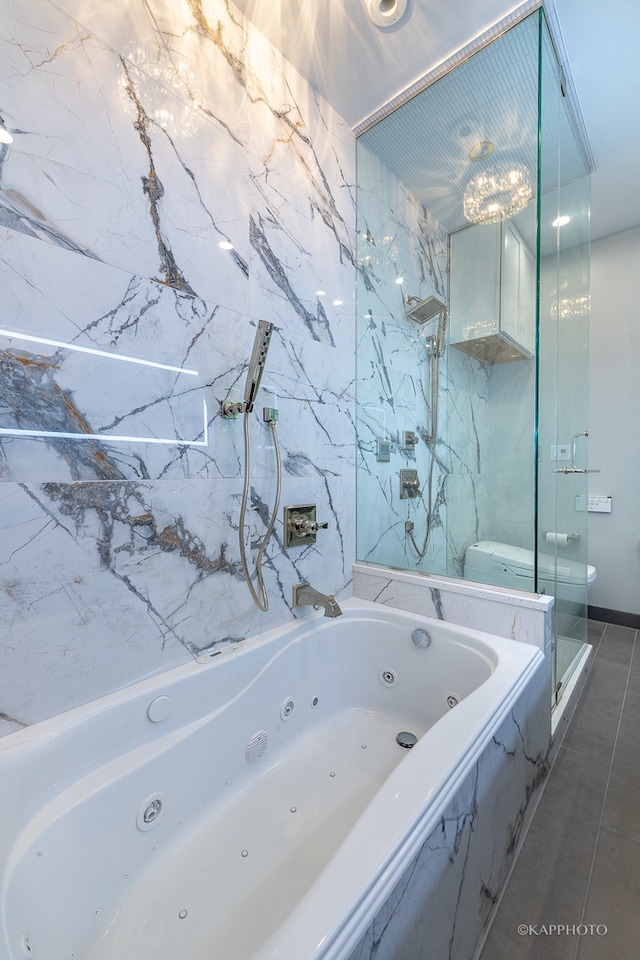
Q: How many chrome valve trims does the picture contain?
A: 3